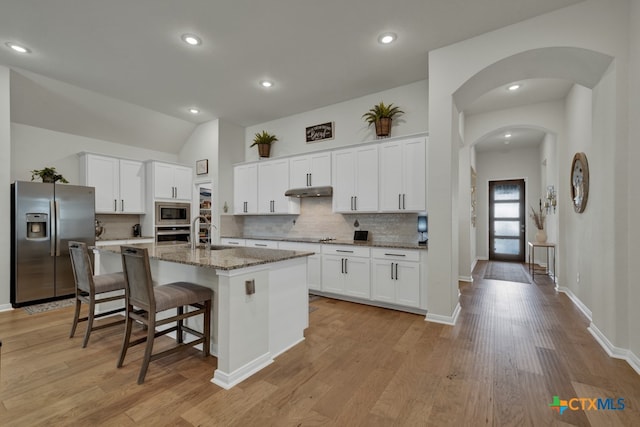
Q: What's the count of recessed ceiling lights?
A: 7